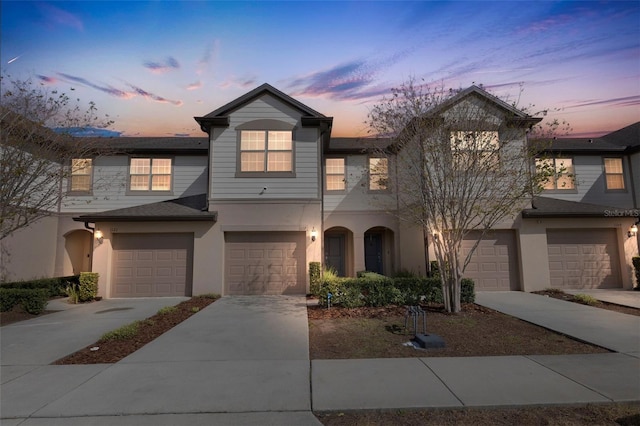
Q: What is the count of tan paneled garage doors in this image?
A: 4